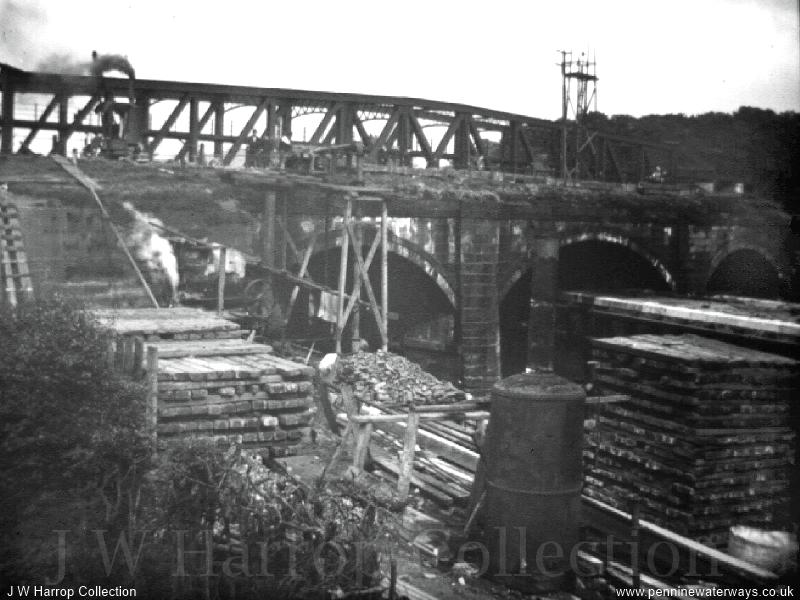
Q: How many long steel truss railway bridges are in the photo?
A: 1